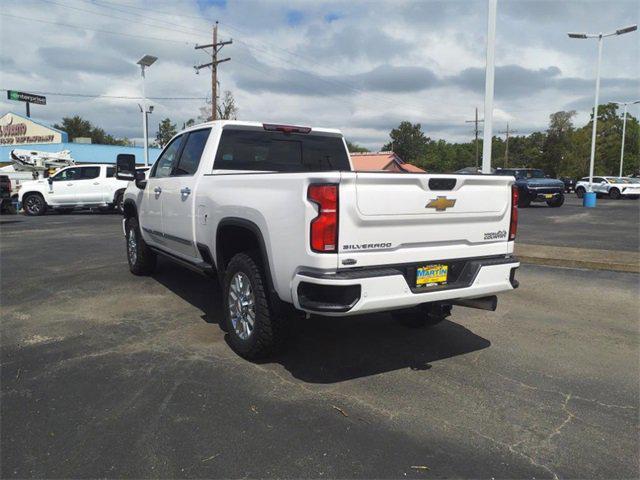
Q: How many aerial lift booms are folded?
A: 1